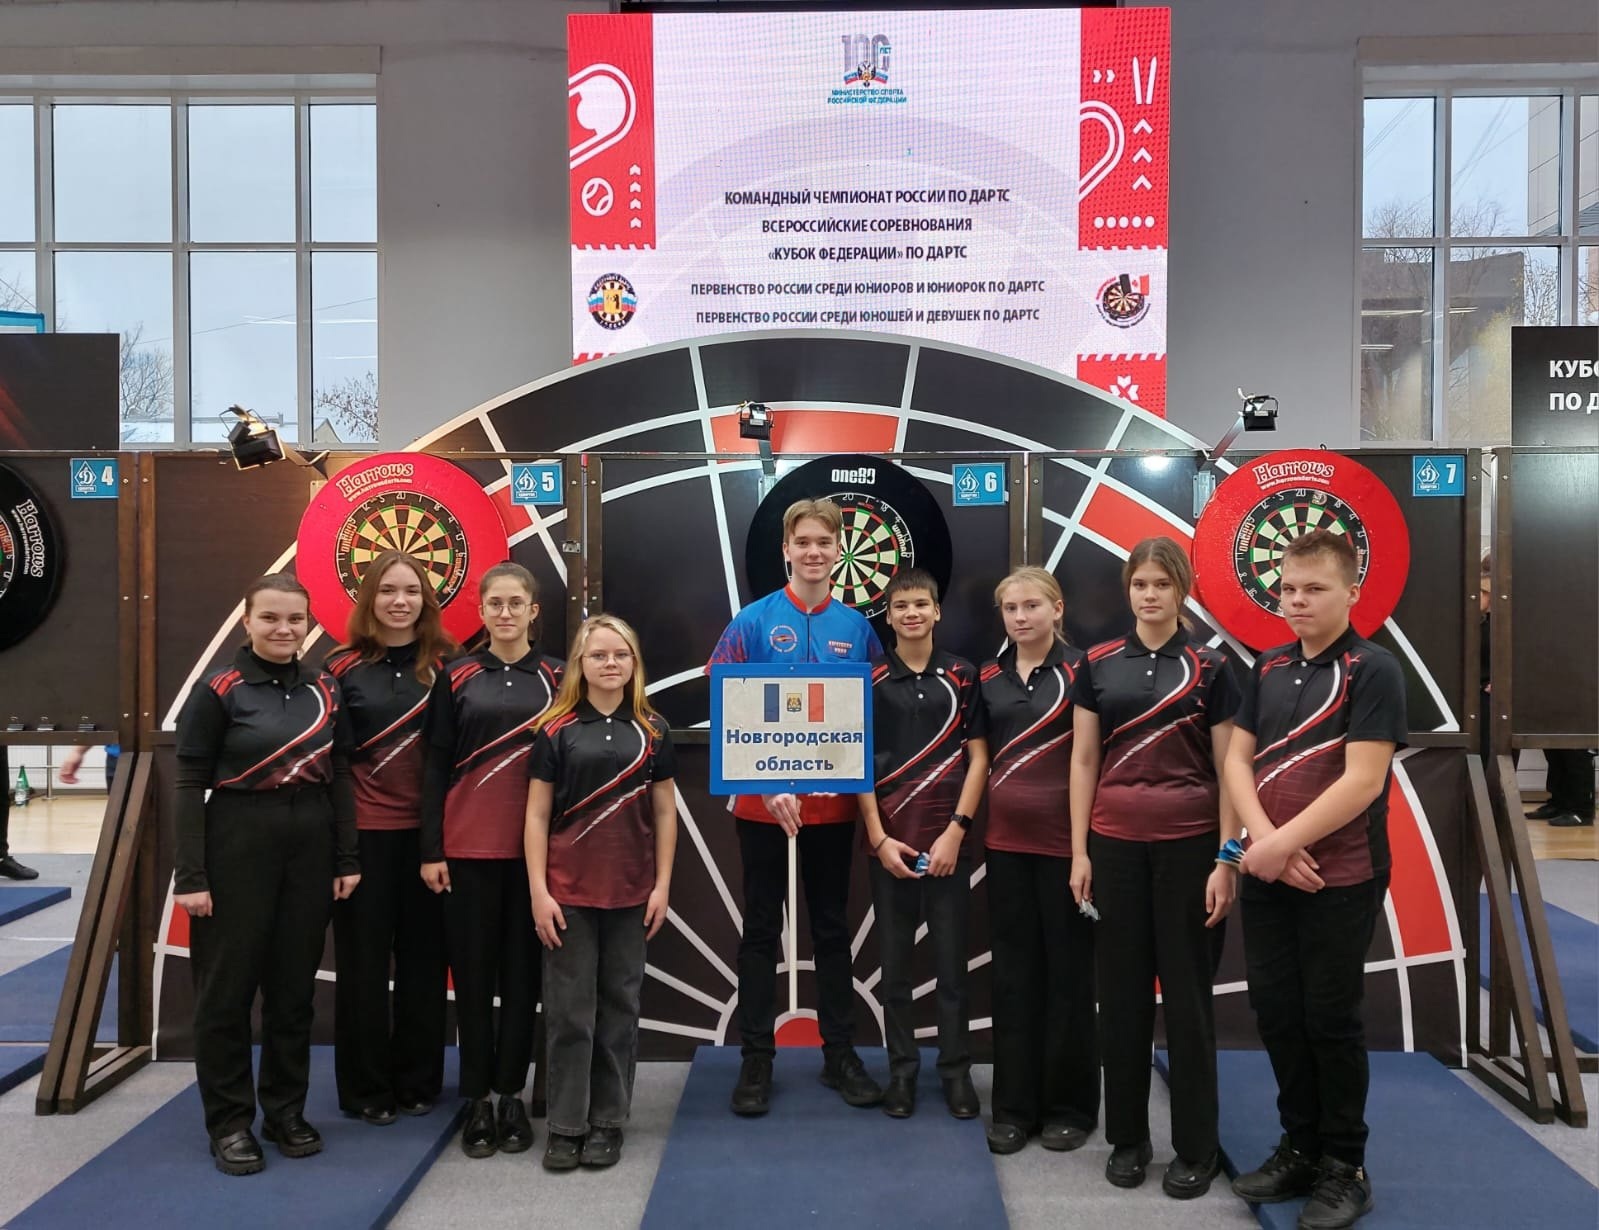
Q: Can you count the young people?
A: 9